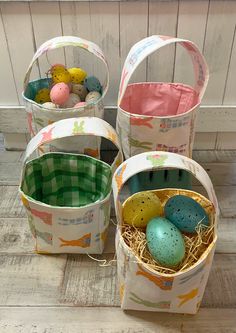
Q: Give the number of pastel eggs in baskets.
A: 13